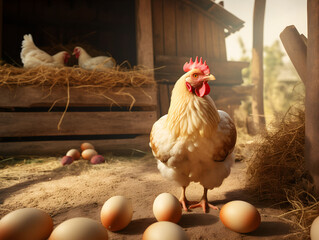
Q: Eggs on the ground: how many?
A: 12